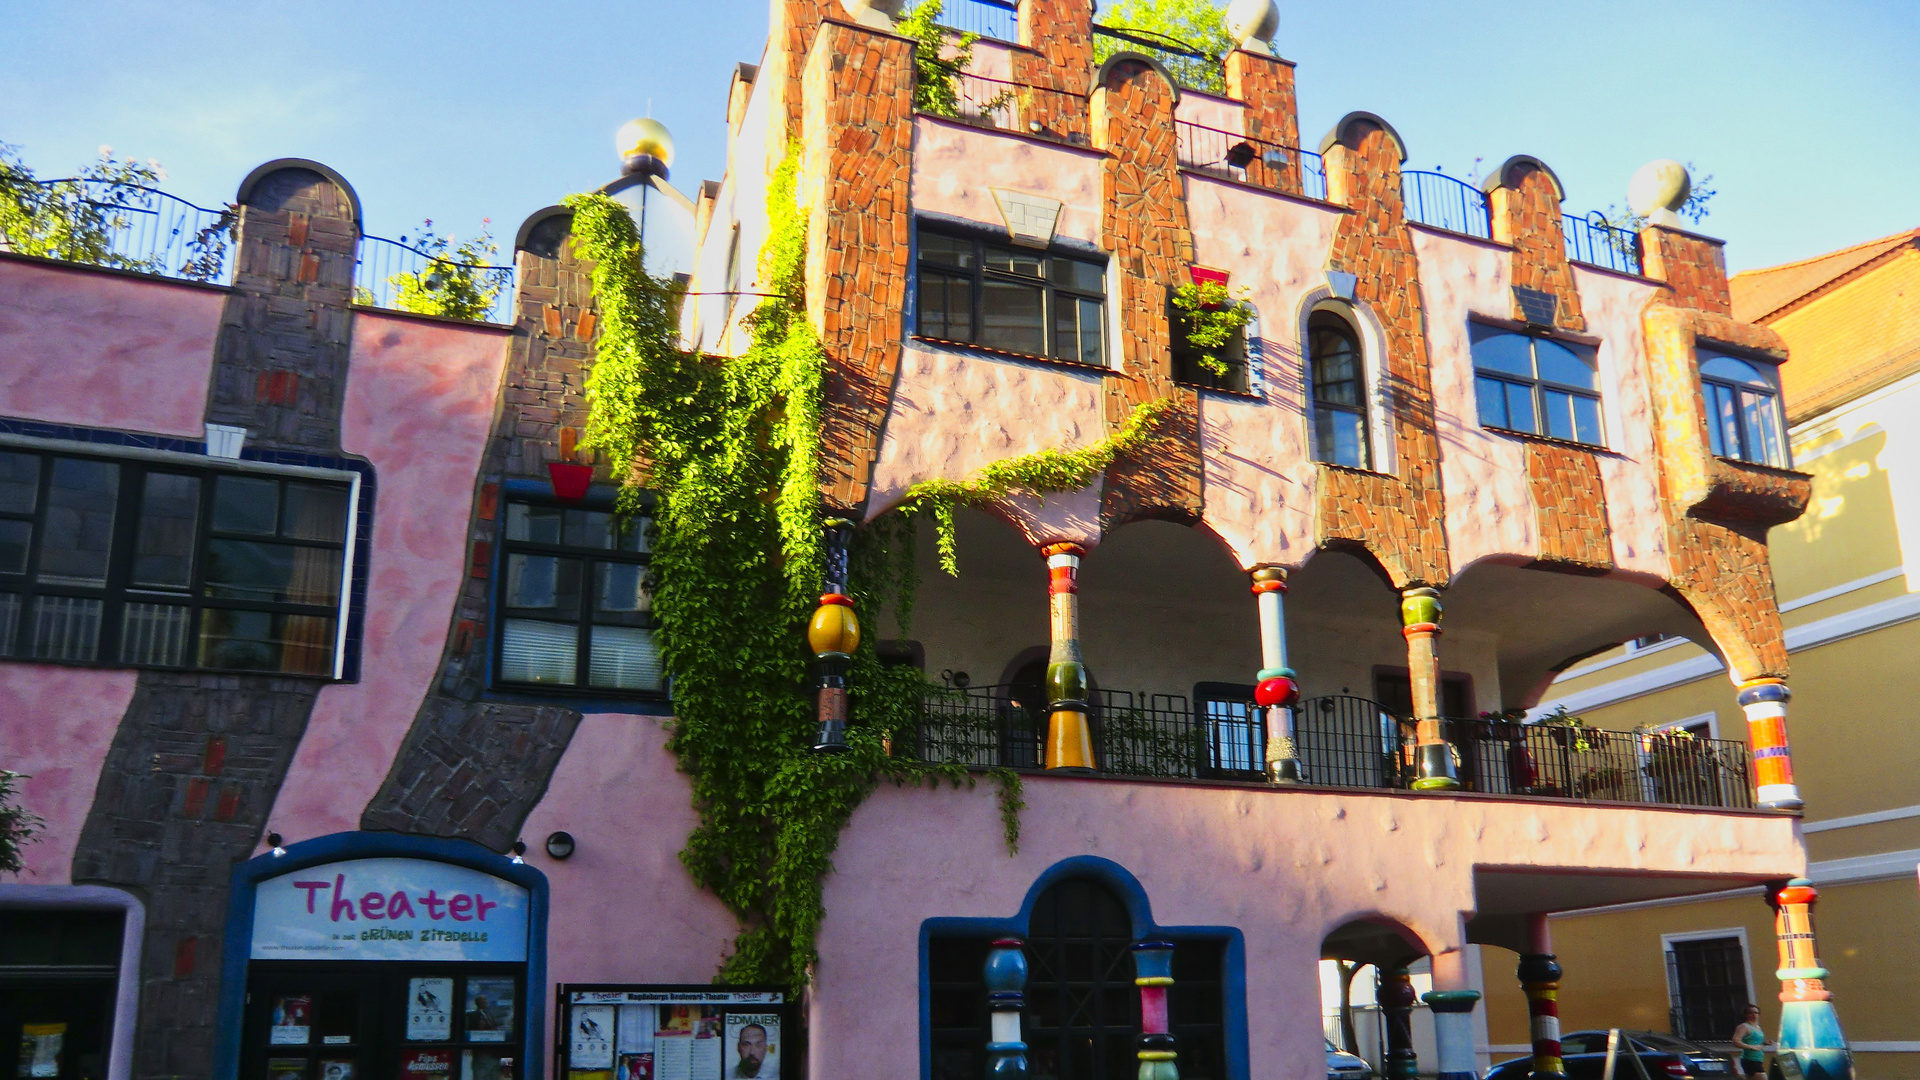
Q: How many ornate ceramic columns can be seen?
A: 11